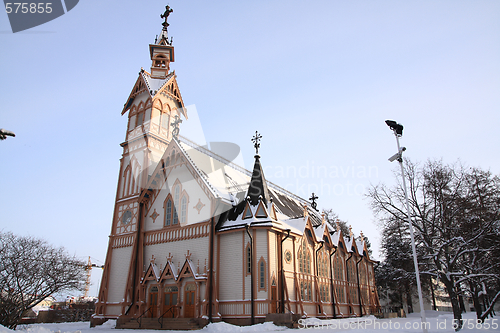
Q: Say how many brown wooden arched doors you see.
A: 3